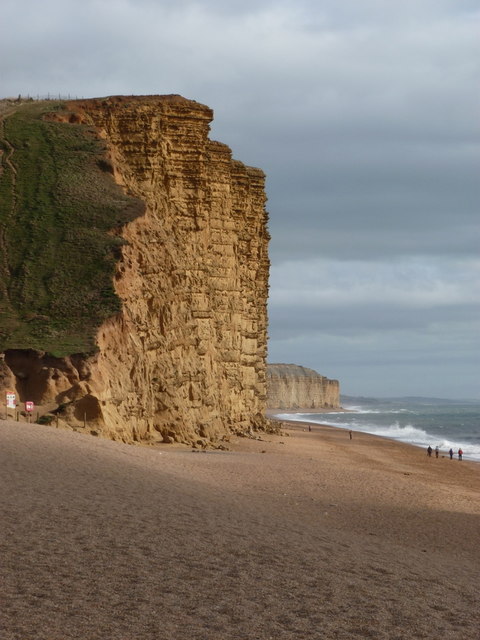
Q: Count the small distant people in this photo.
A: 6